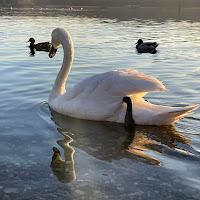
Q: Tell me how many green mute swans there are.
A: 0